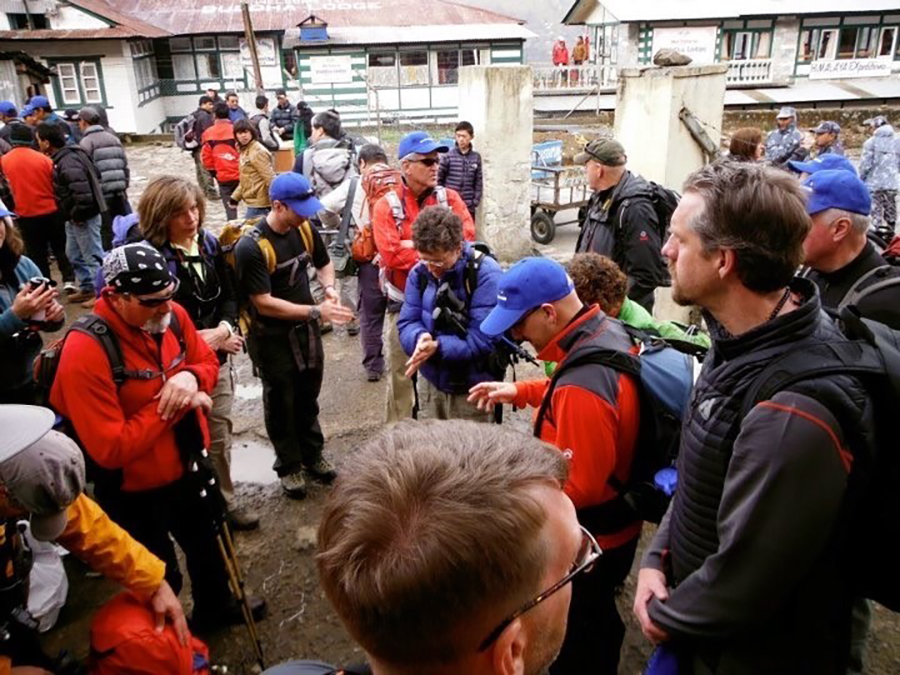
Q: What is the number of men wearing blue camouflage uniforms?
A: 3